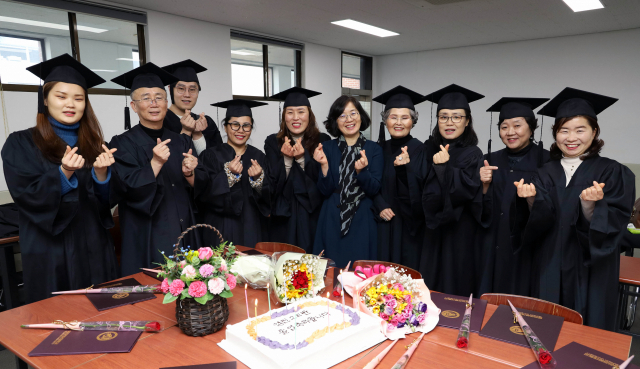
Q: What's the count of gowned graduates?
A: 9